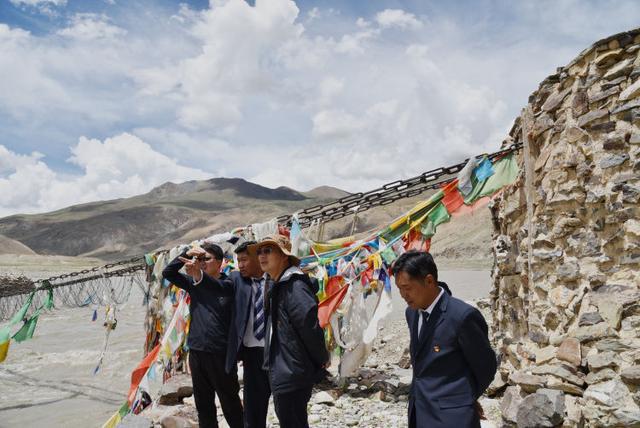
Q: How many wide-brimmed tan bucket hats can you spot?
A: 1